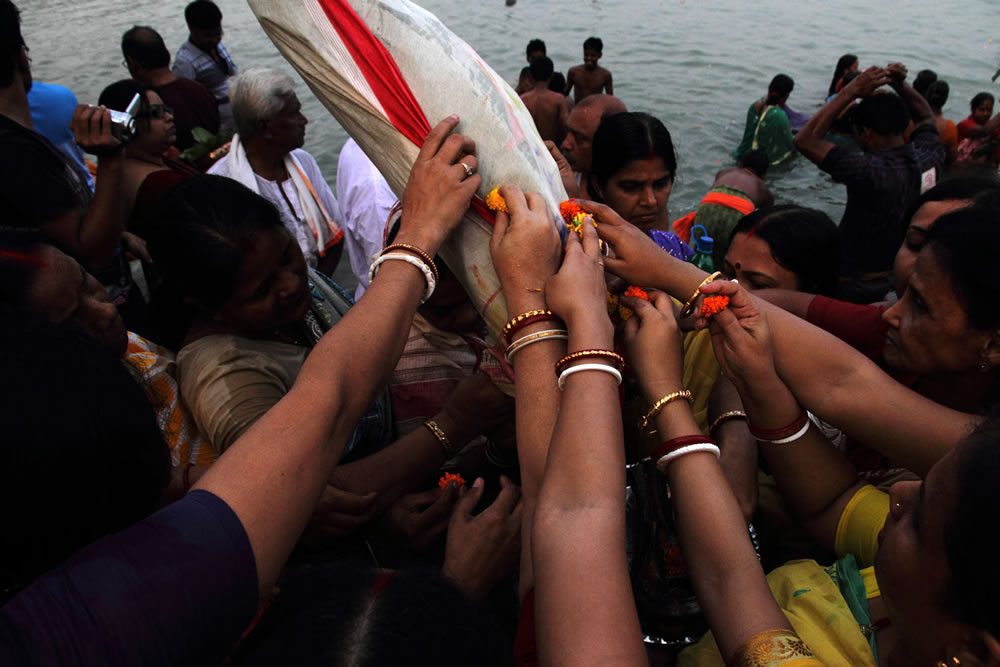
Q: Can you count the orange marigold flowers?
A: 4